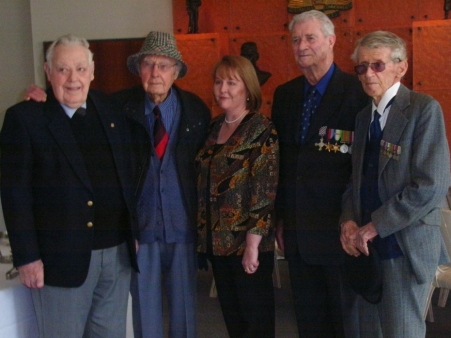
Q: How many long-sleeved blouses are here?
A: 1